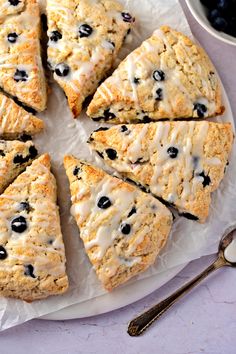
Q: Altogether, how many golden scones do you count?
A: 8